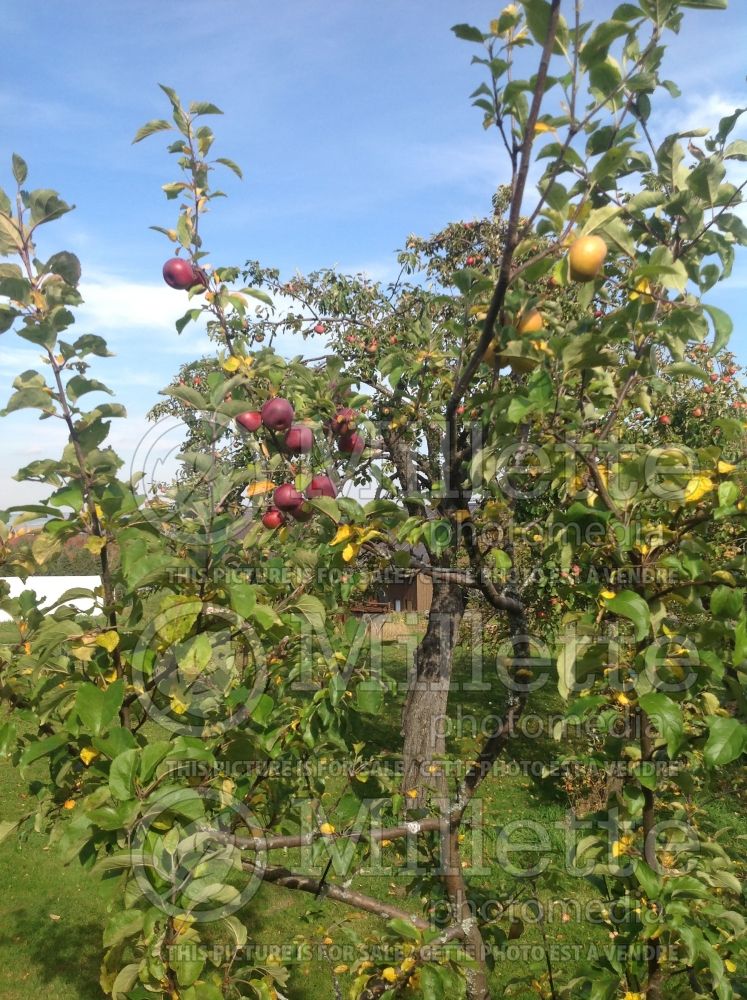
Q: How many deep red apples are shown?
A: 11